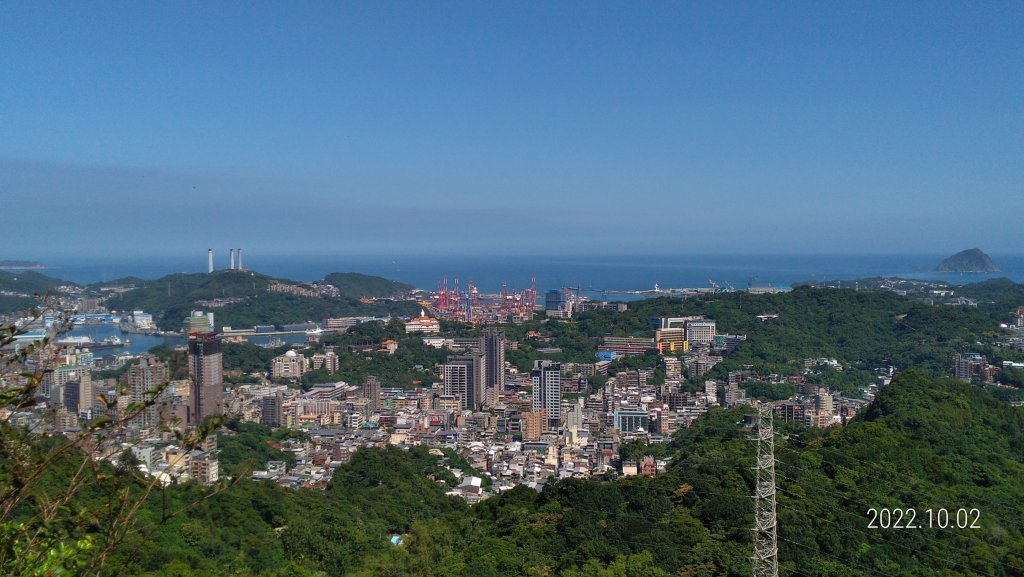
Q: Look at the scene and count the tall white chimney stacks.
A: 3